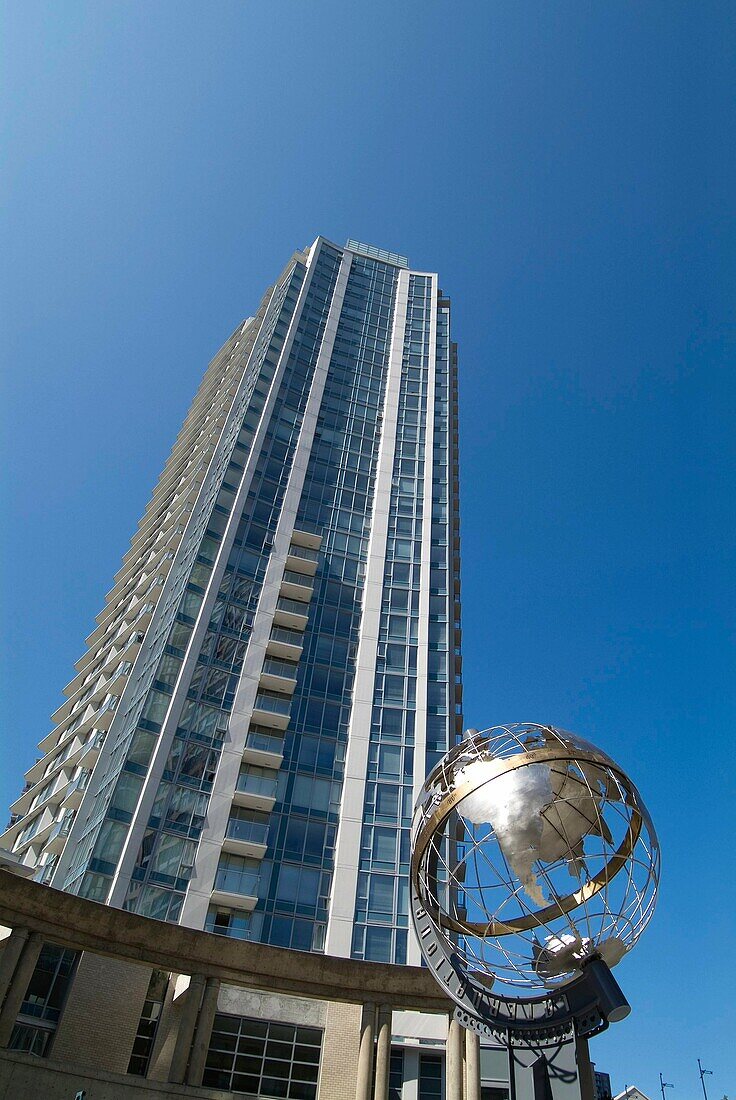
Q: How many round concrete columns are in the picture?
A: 8